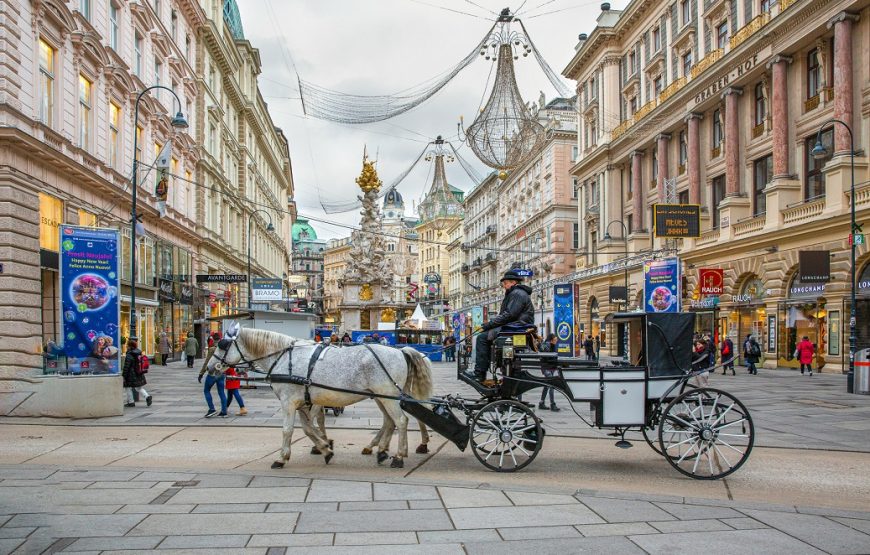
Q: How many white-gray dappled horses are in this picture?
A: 2